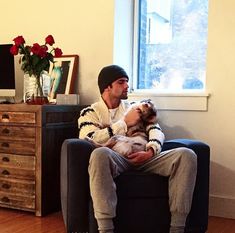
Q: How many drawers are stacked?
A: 7